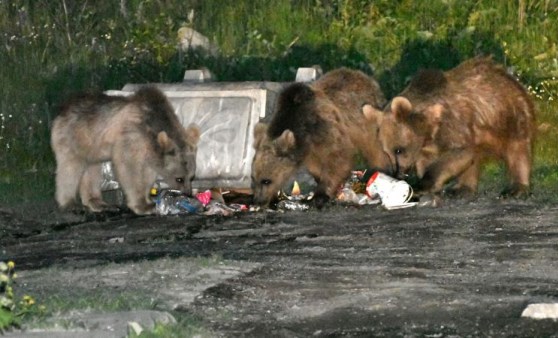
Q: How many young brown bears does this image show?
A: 3